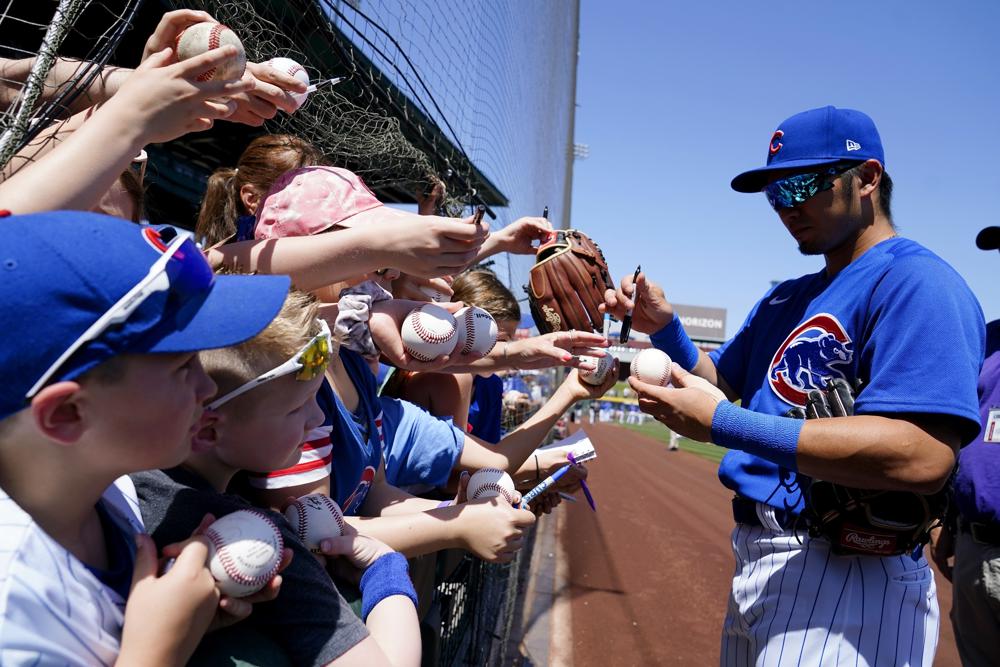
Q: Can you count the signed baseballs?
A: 1